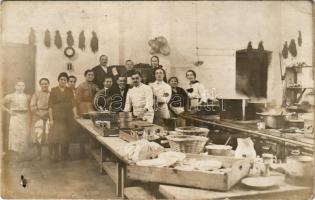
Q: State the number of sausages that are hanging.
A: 11